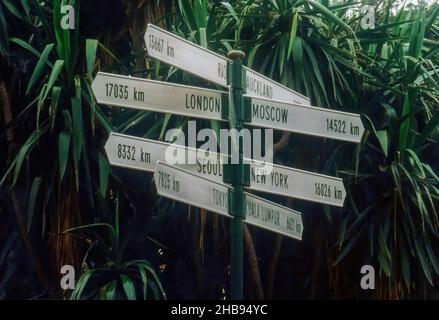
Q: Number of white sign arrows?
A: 8